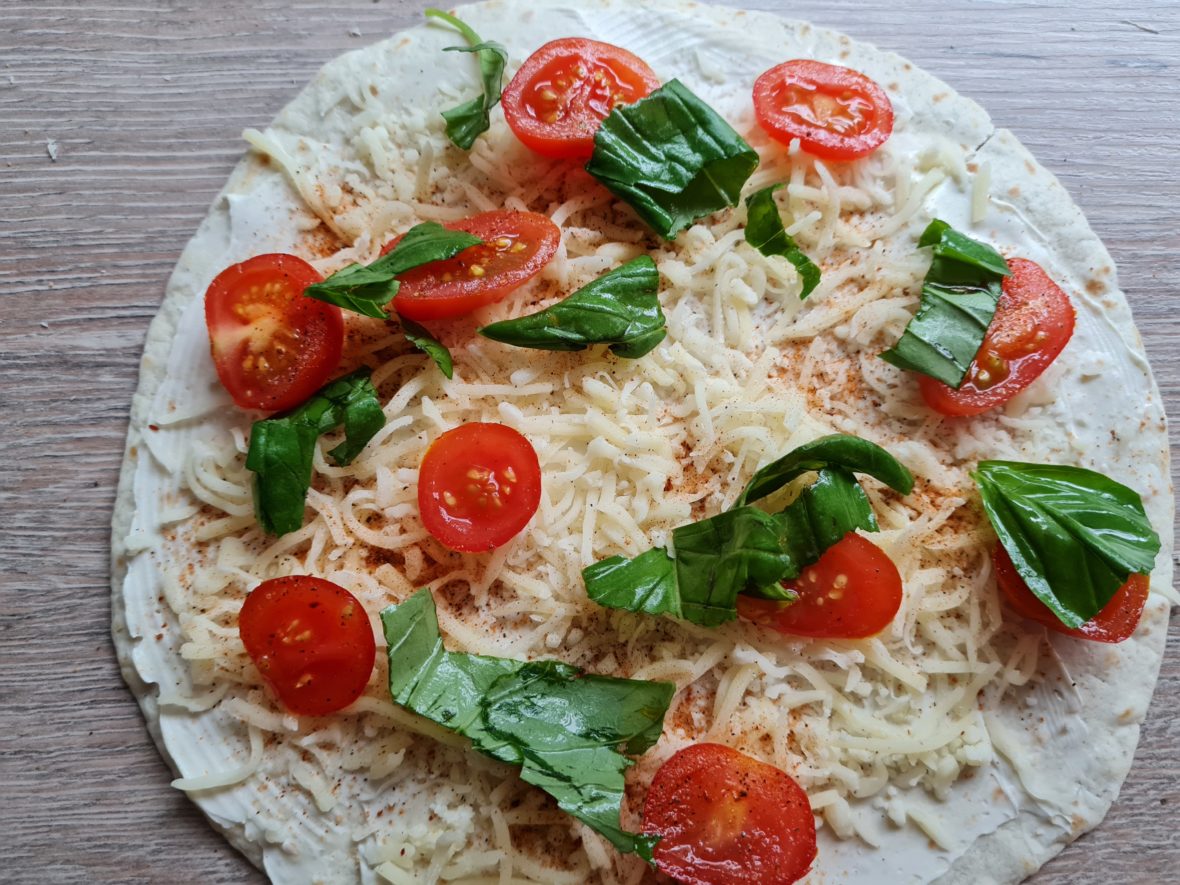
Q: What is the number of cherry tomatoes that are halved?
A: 10